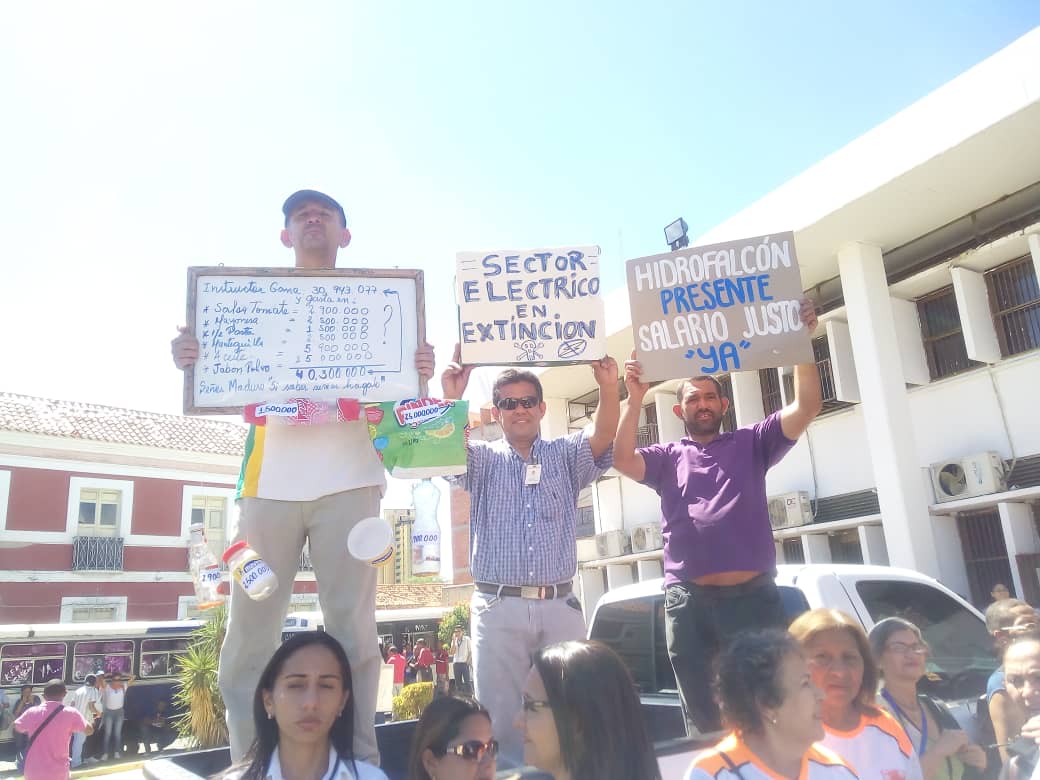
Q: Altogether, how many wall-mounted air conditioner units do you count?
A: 4